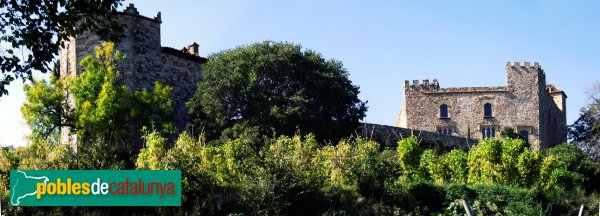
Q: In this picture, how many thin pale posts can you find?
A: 2